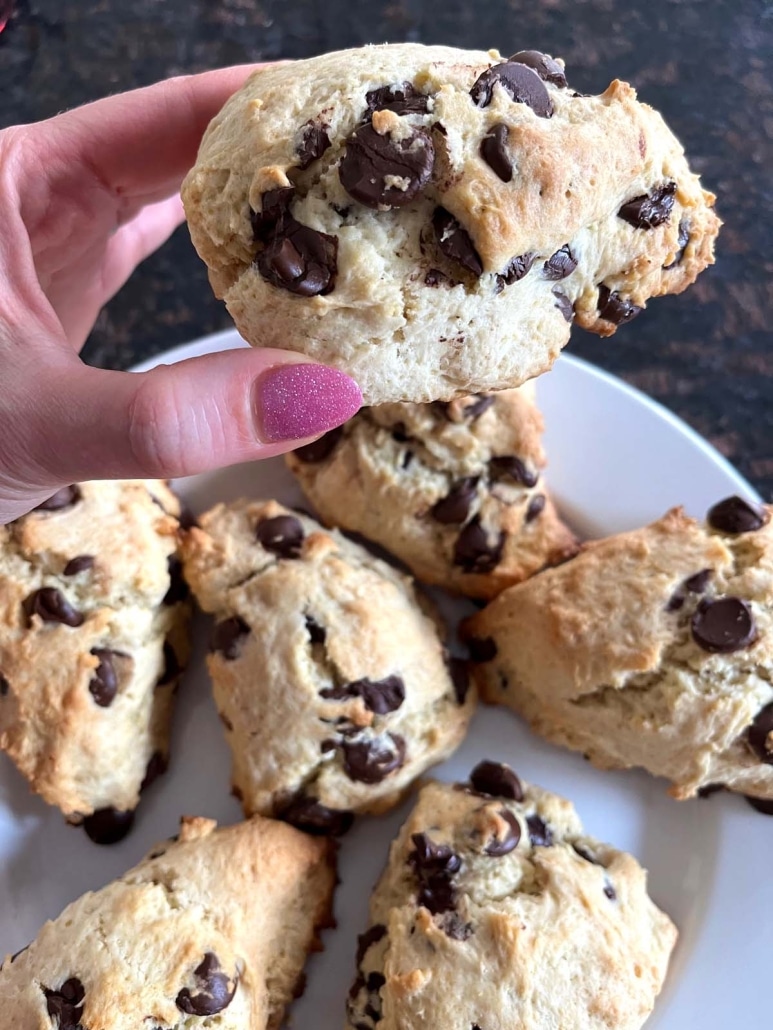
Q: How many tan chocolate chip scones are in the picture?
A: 7